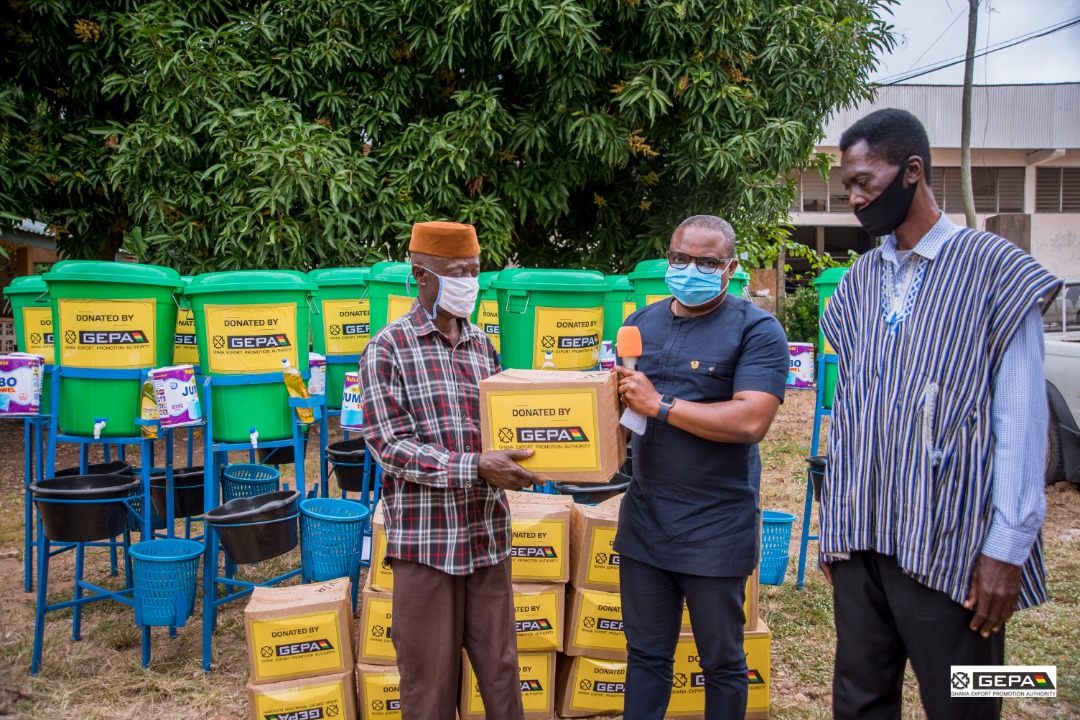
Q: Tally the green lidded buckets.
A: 11